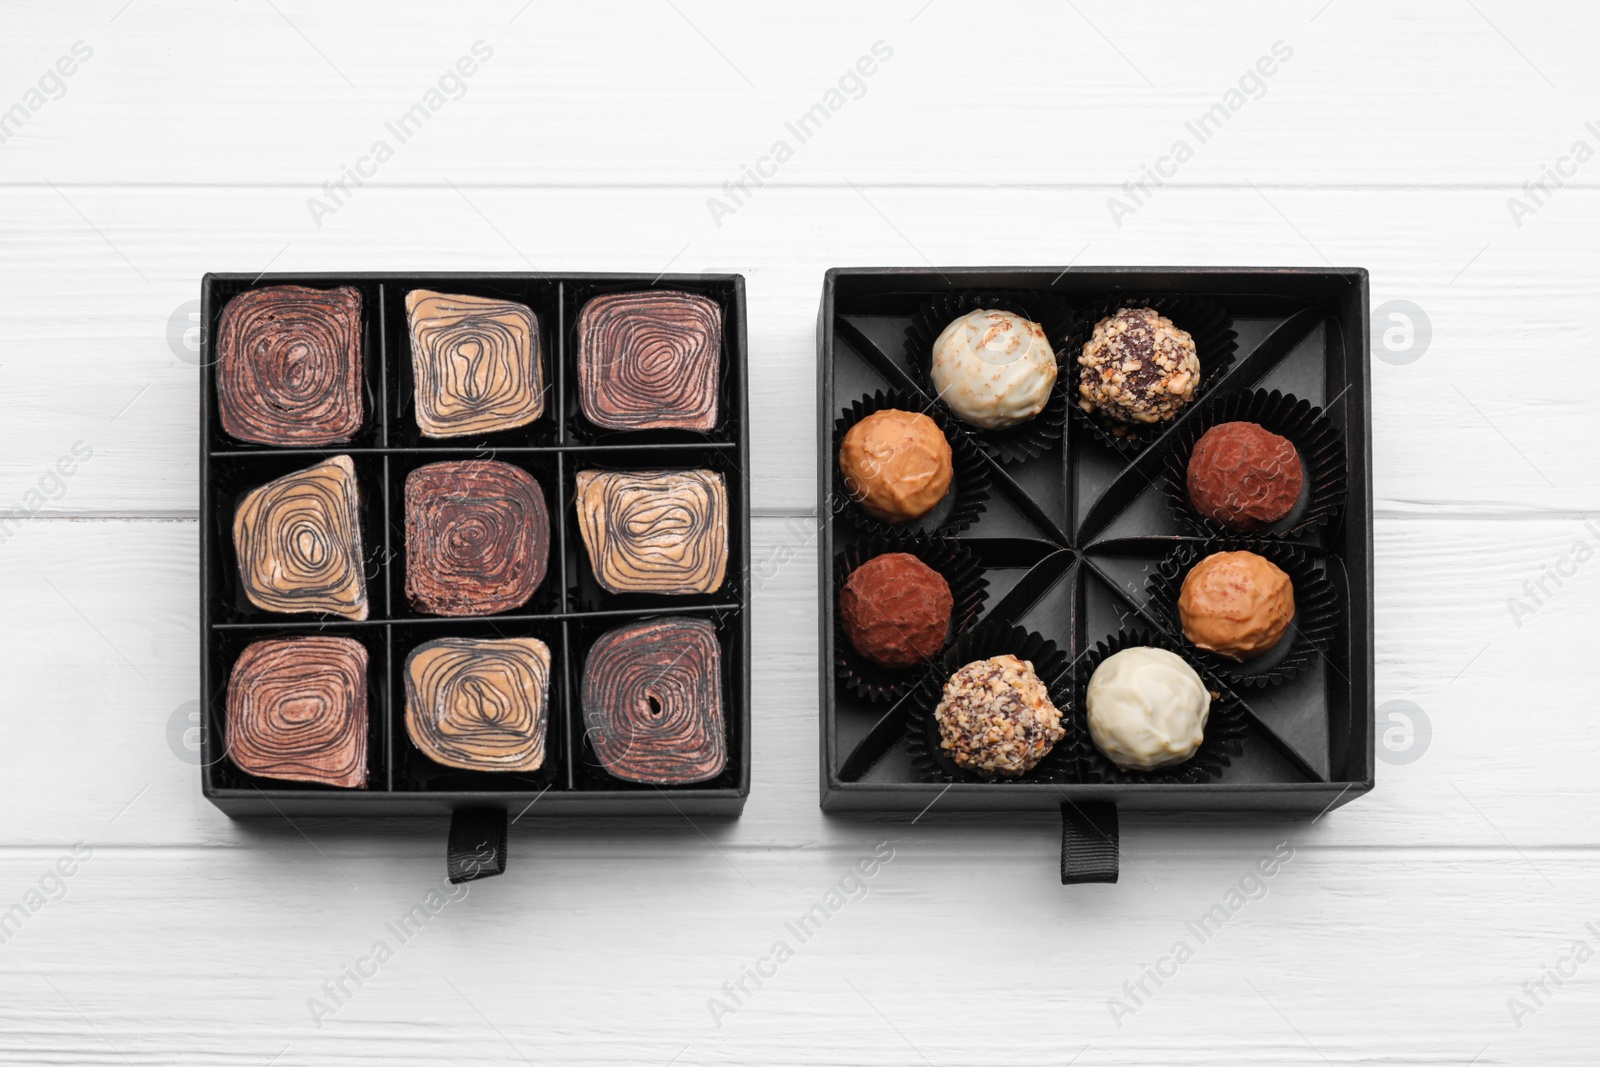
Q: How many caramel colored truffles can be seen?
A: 2